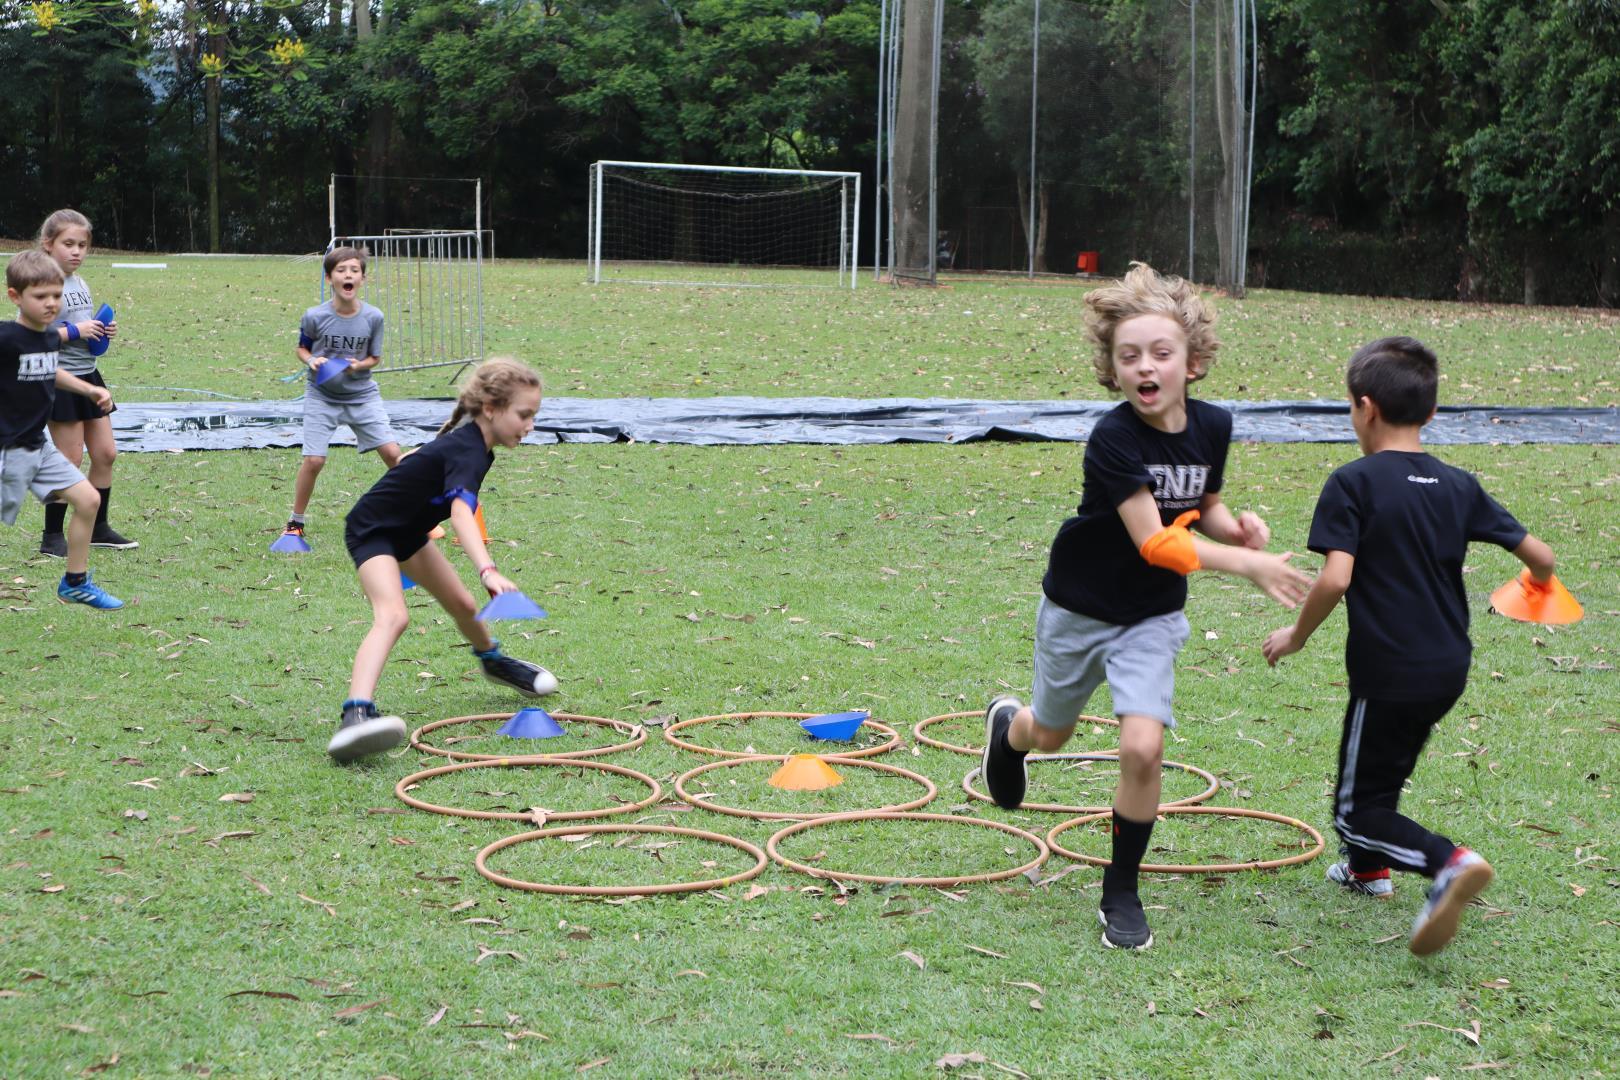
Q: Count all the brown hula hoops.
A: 9